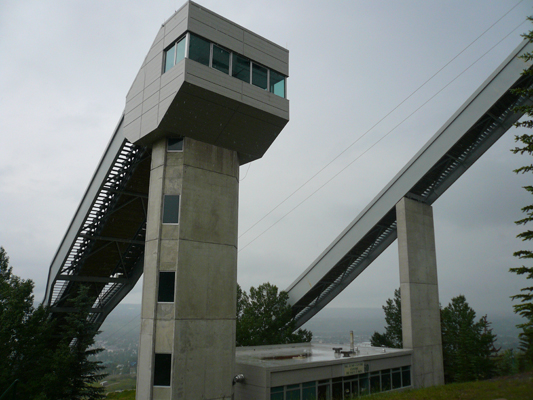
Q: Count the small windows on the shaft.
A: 4